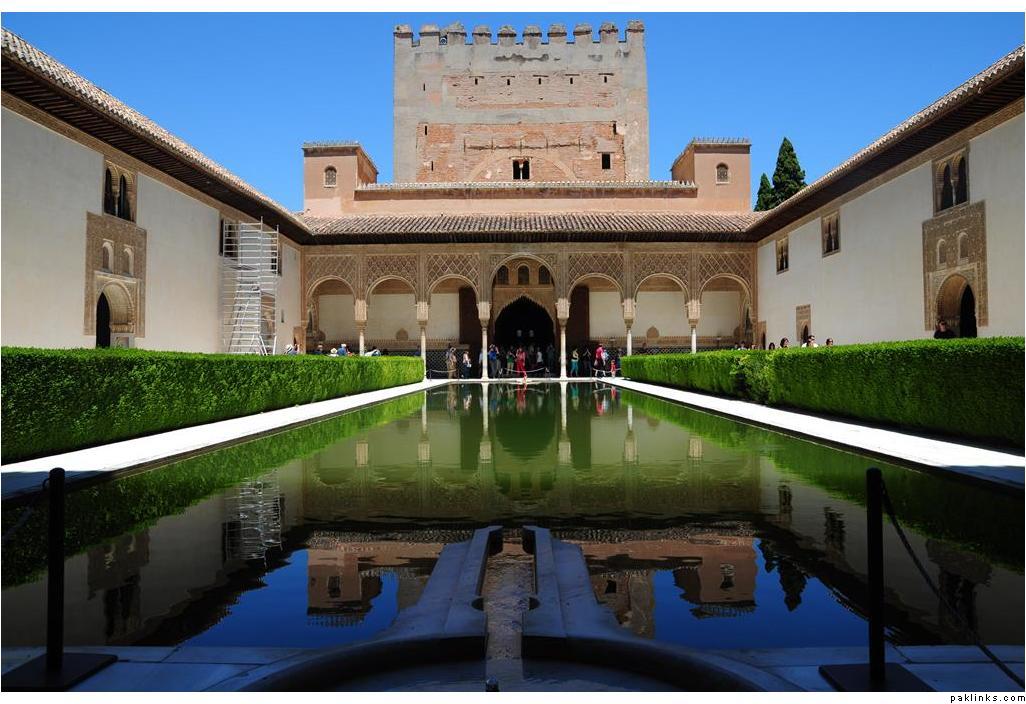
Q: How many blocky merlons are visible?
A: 10